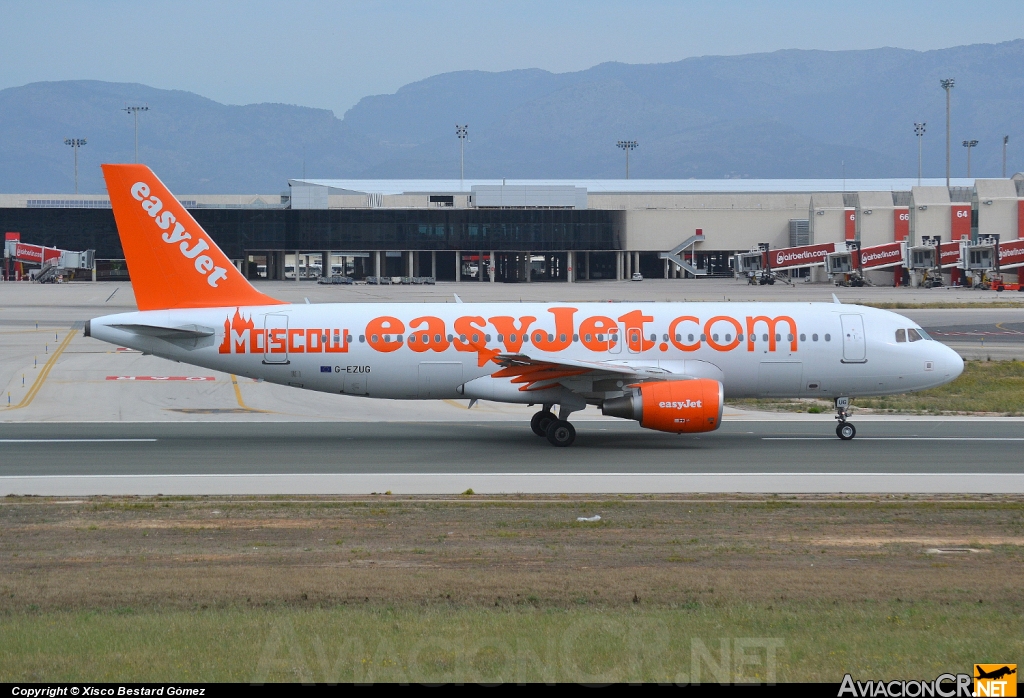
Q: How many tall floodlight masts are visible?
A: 8